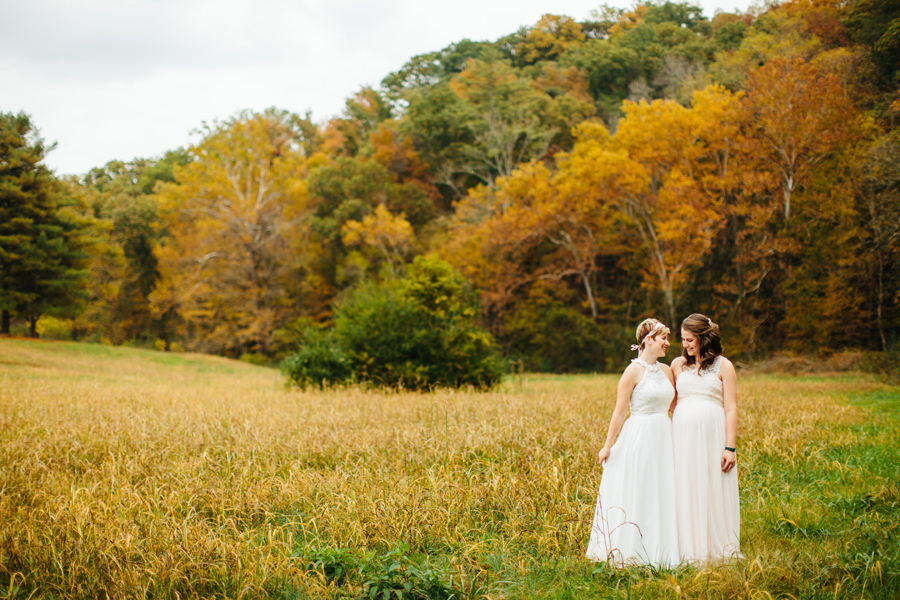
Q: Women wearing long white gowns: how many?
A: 2